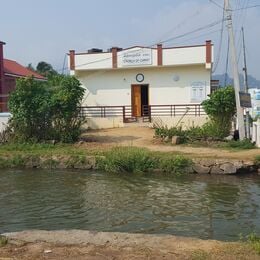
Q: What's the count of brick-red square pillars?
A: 4